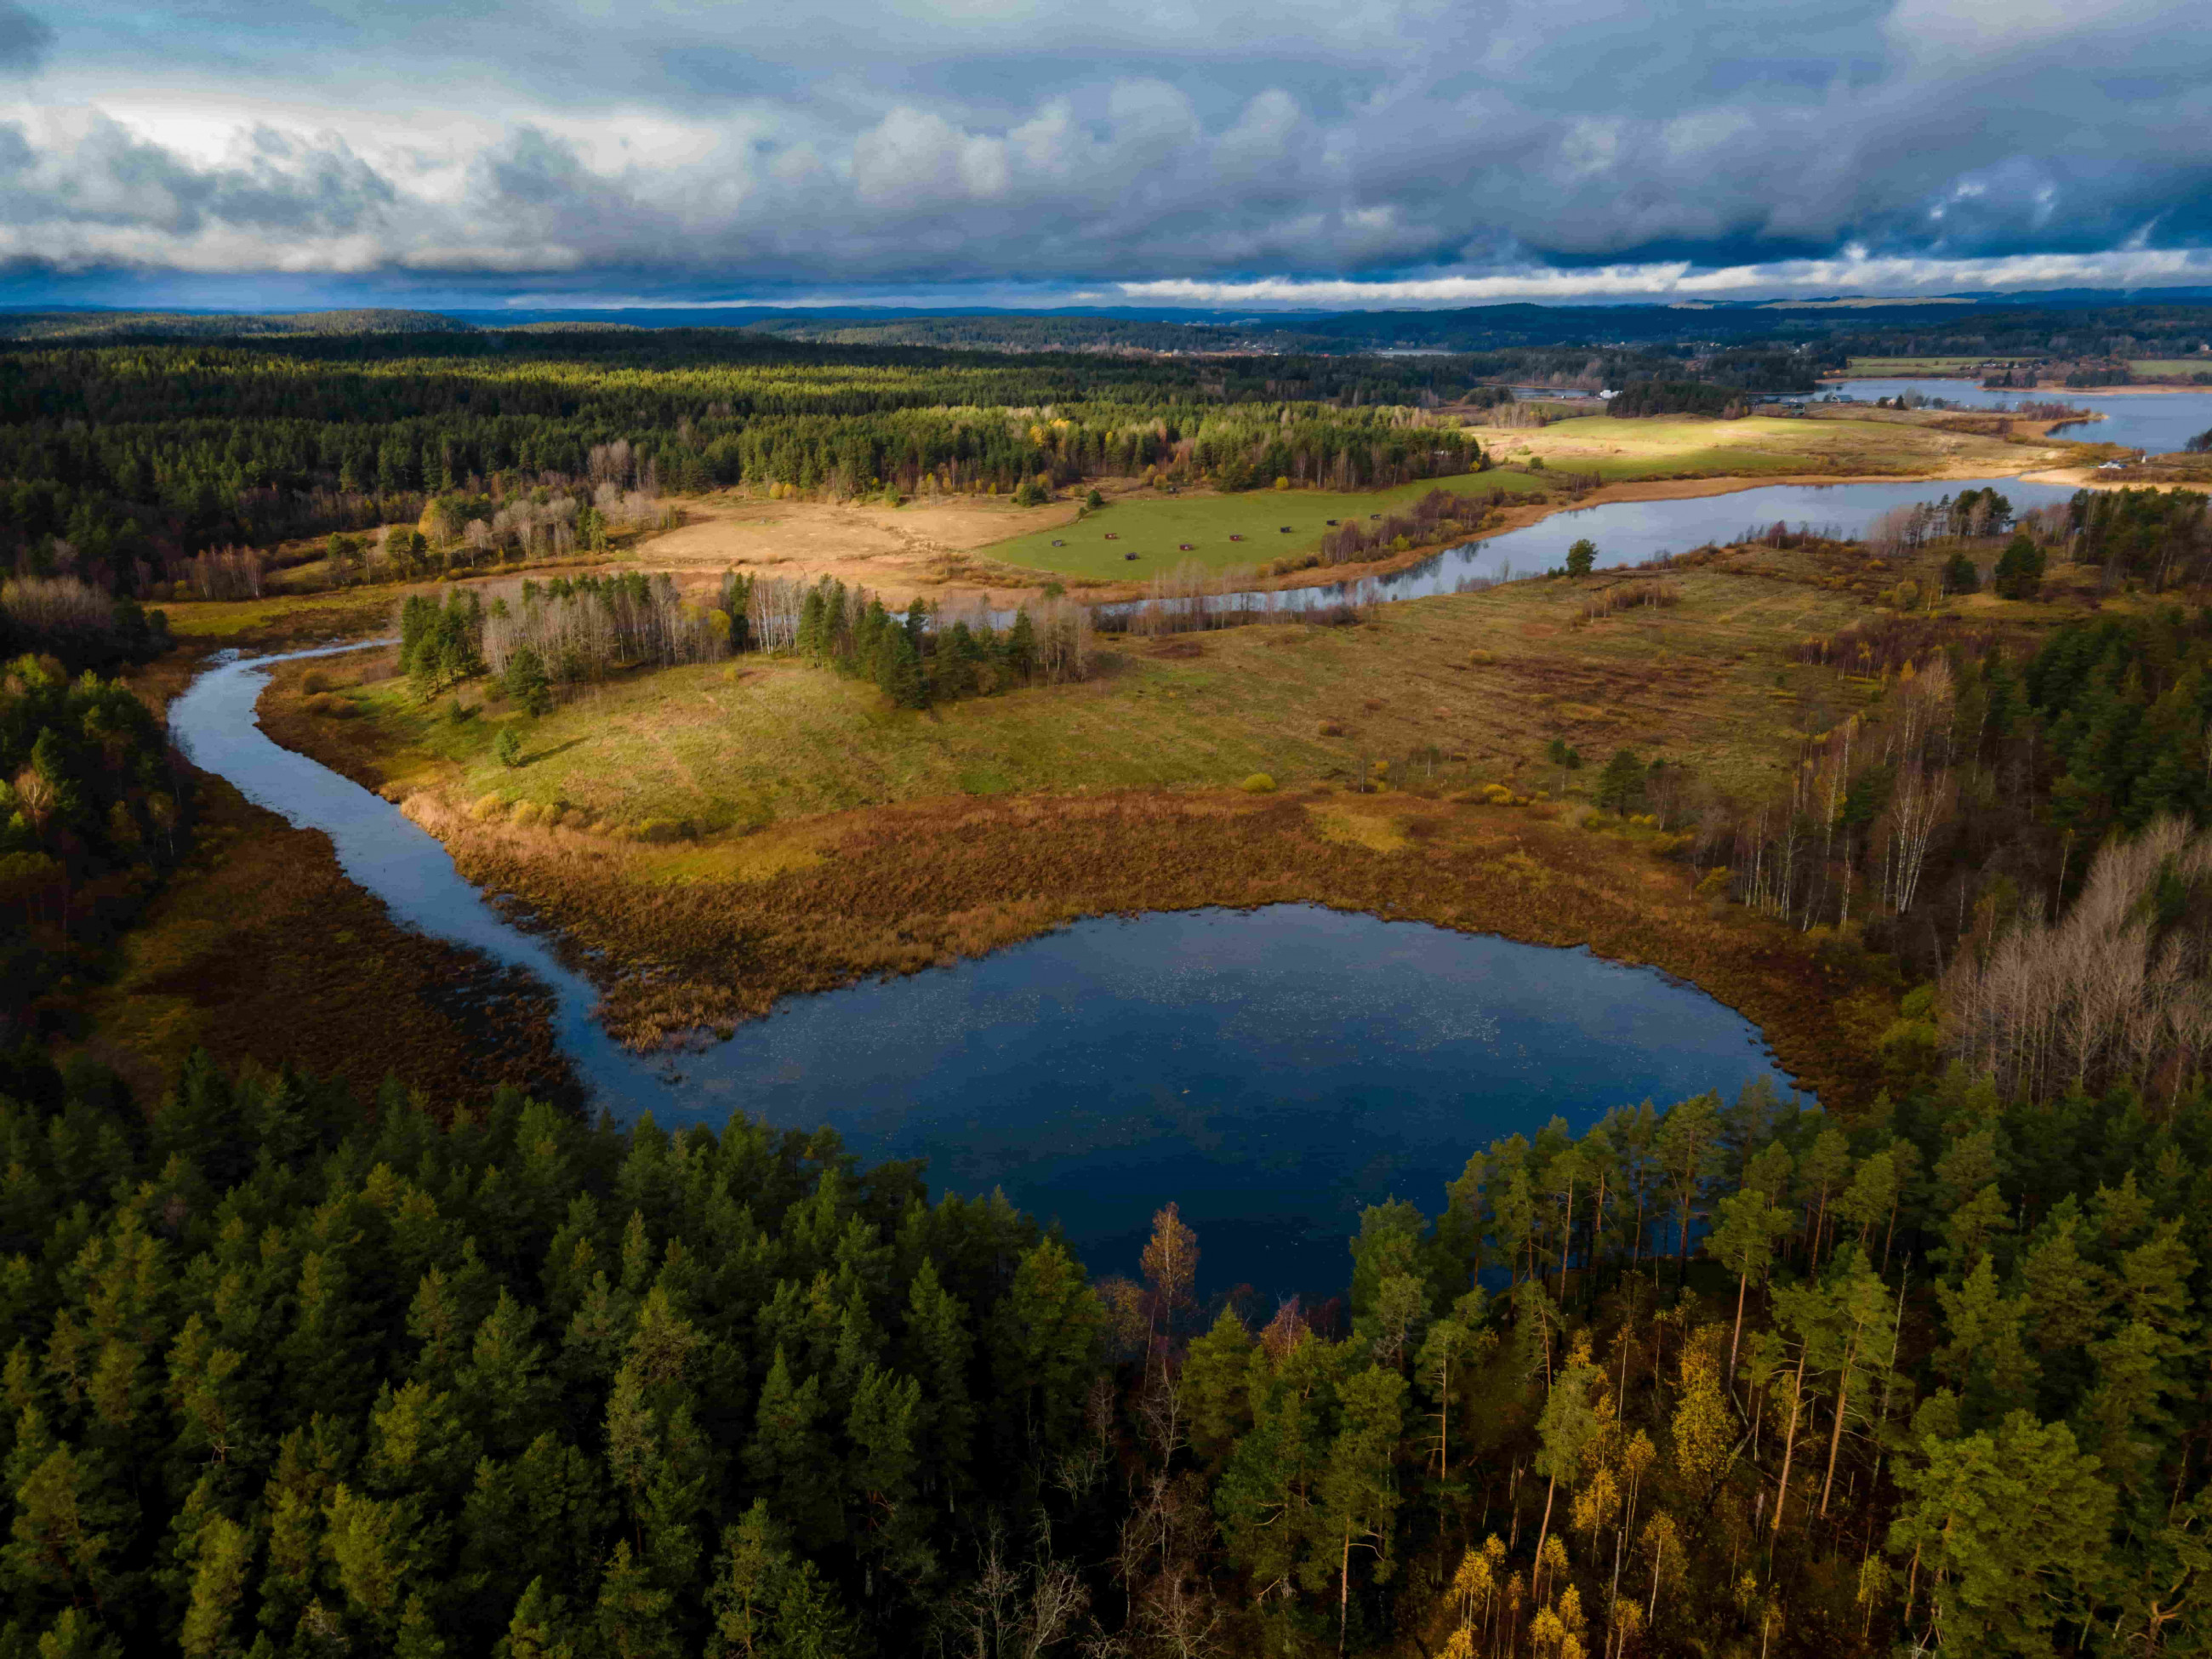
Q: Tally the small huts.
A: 8